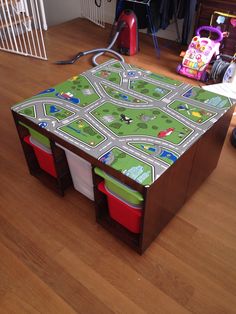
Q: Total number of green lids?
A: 2